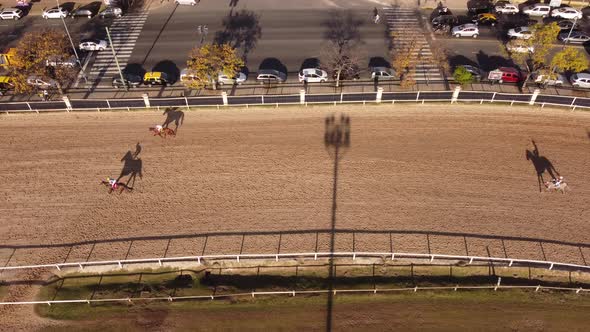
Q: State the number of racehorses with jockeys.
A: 3